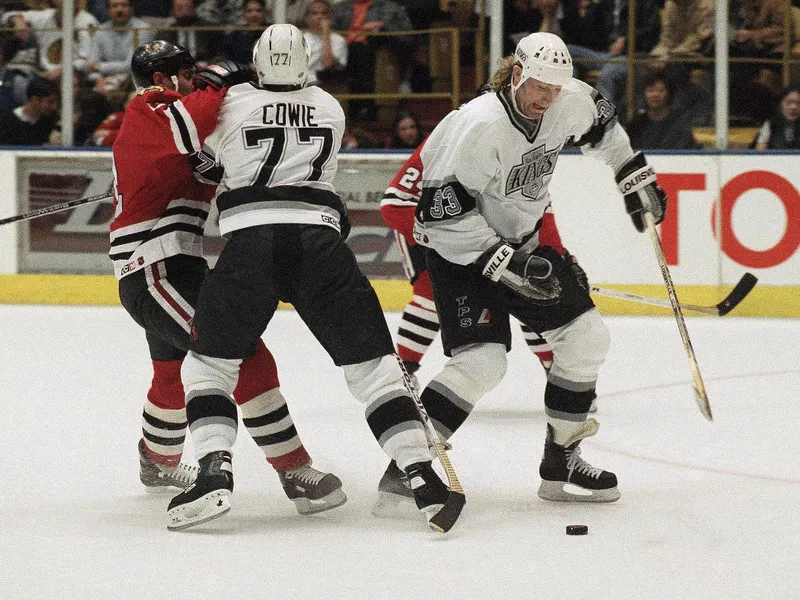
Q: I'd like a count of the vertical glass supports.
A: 4